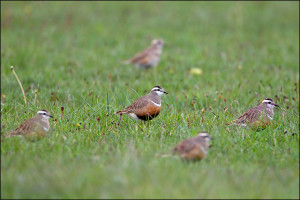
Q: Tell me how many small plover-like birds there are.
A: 5